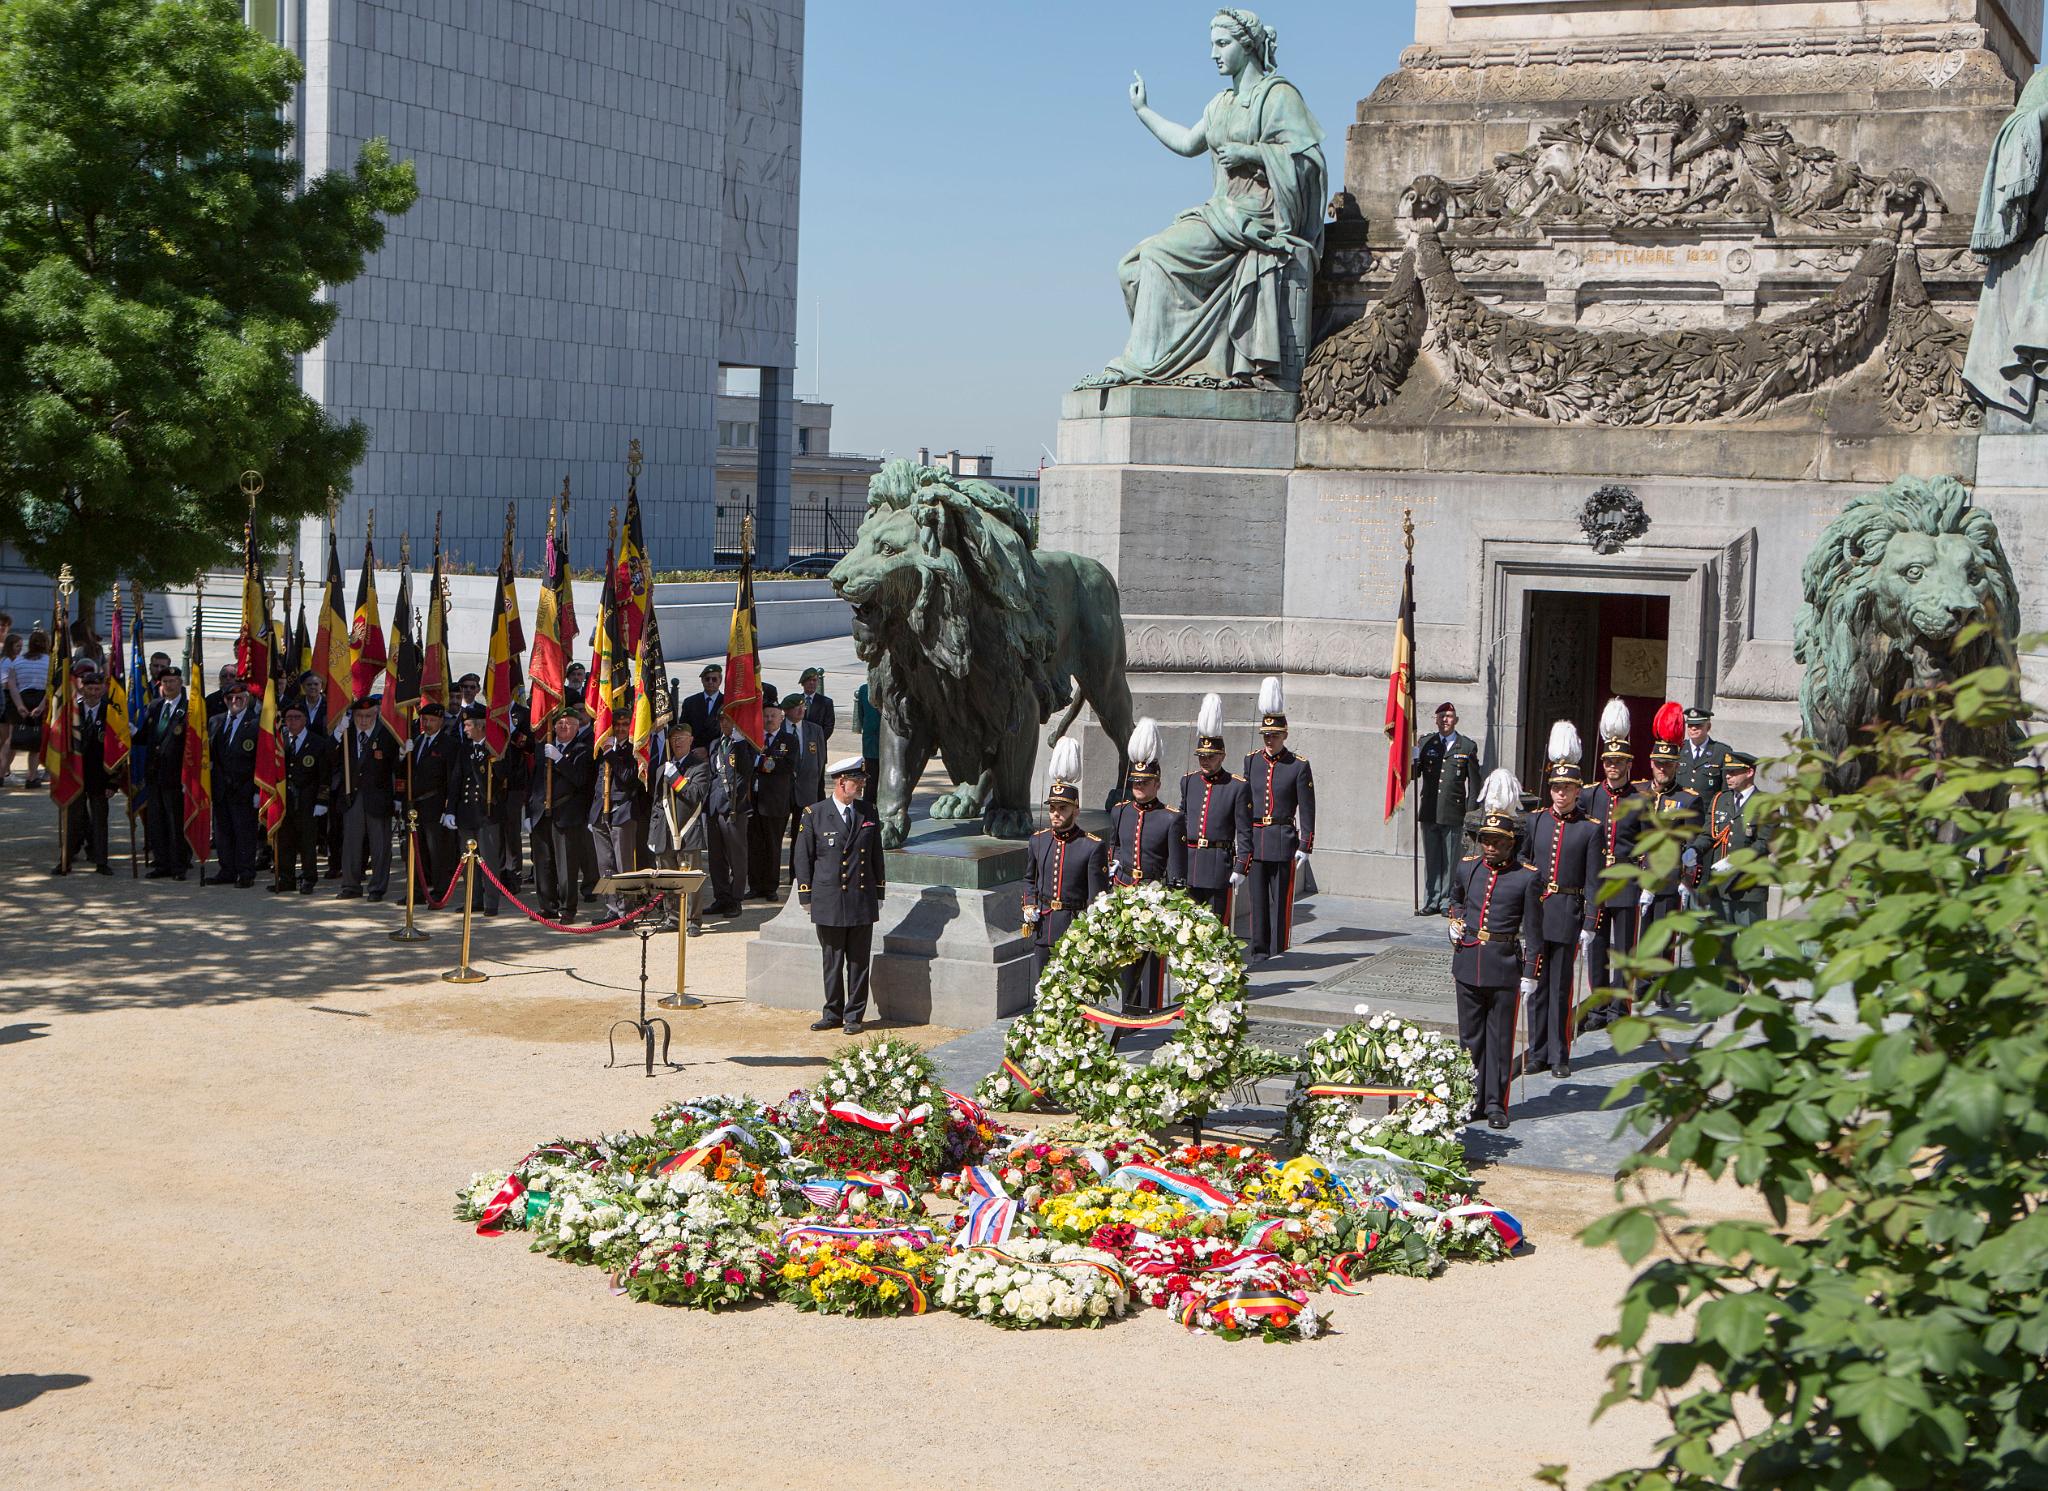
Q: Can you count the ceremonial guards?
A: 8